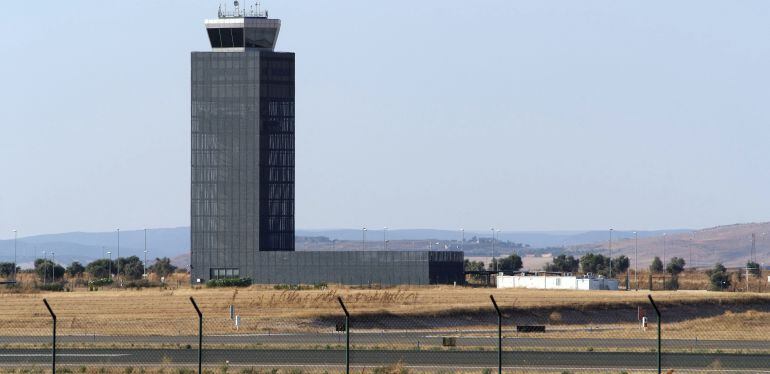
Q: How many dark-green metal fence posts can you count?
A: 5